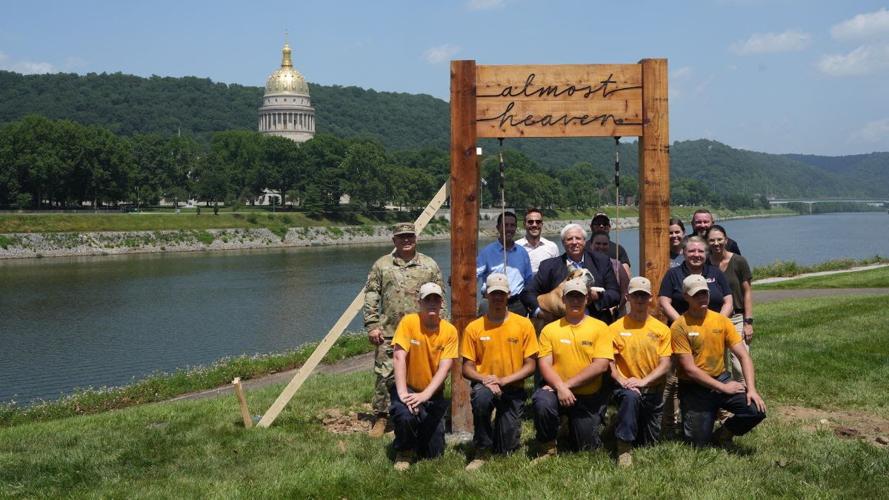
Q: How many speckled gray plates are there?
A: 0